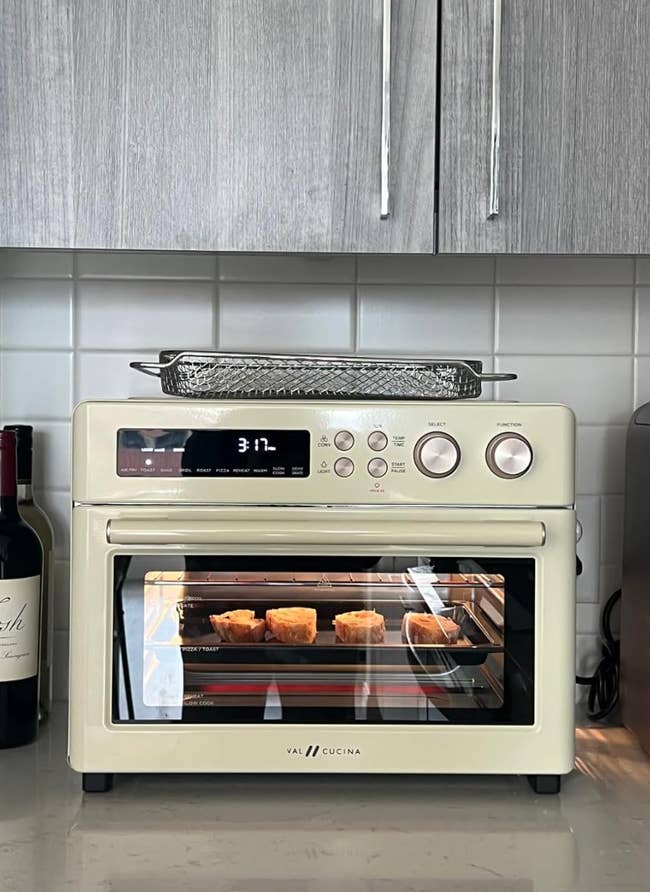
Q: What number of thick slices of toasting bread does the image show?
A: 4